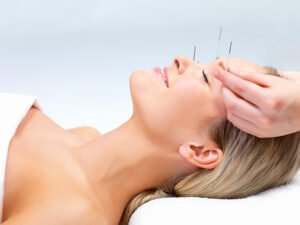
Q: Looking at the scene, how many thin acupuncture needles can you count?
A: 3